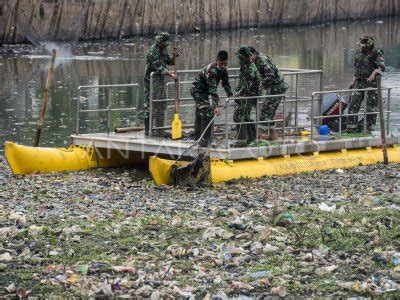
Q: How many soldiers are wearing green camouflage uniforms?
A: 5